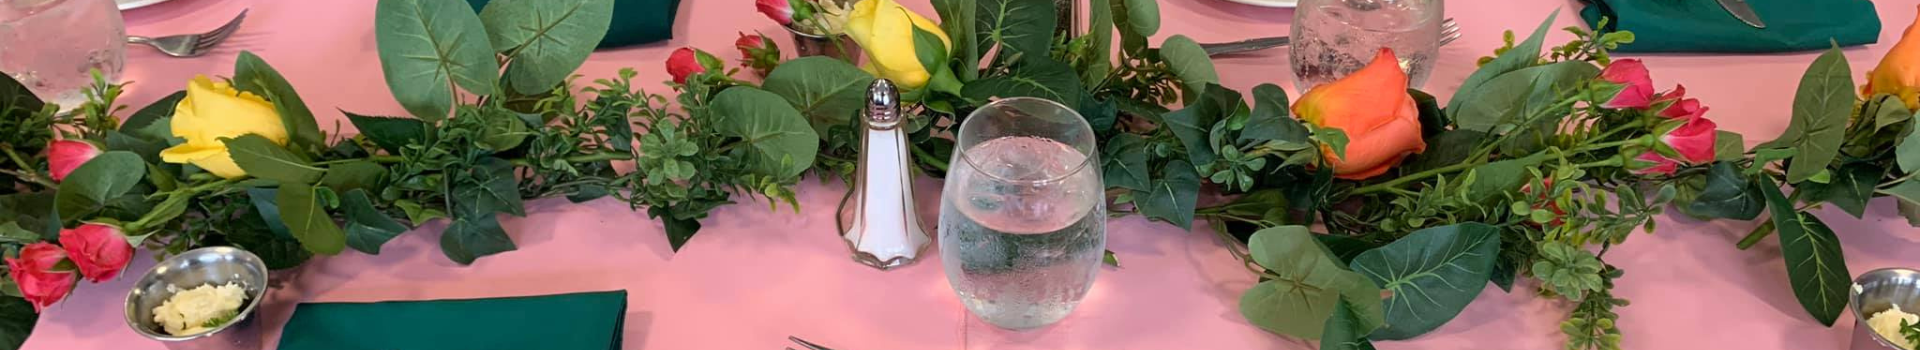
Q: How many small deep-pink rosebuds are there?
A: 10